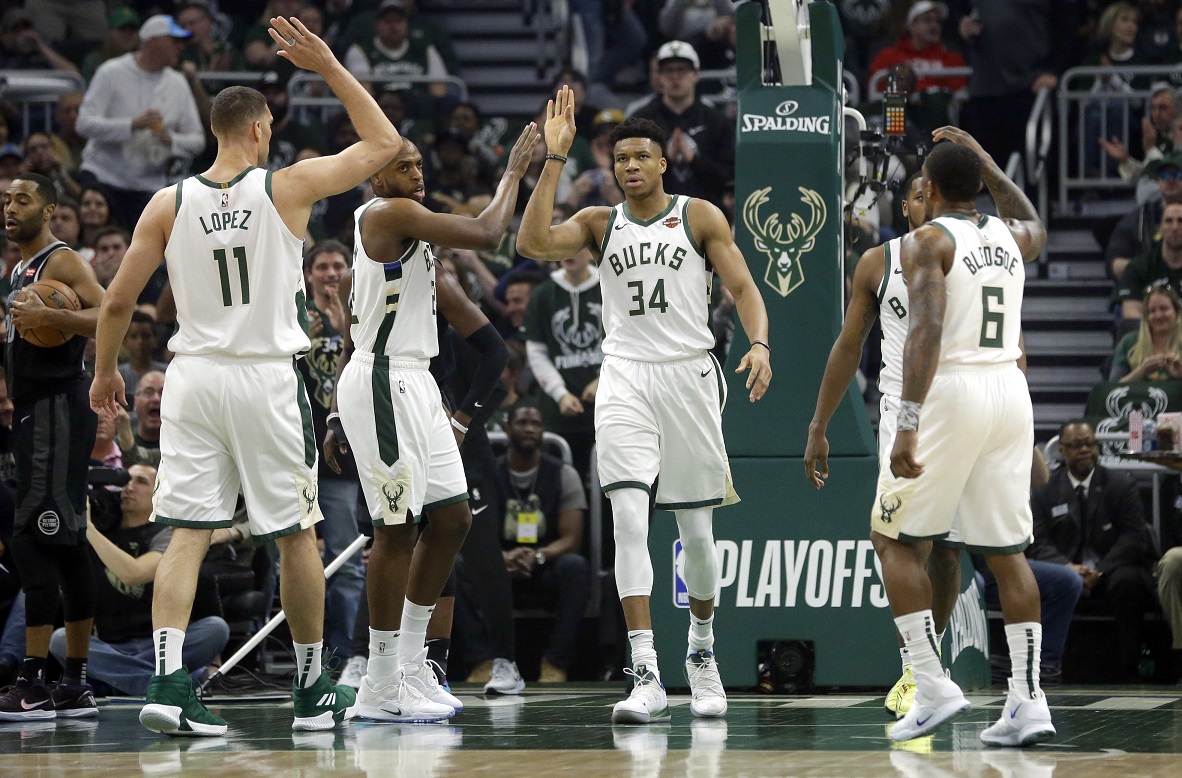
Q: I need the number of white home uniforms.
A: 5